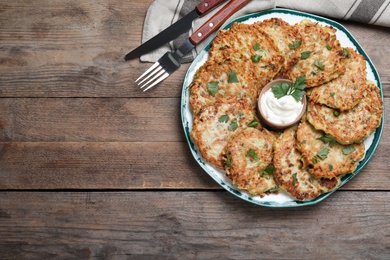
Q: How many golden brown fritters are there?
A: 10